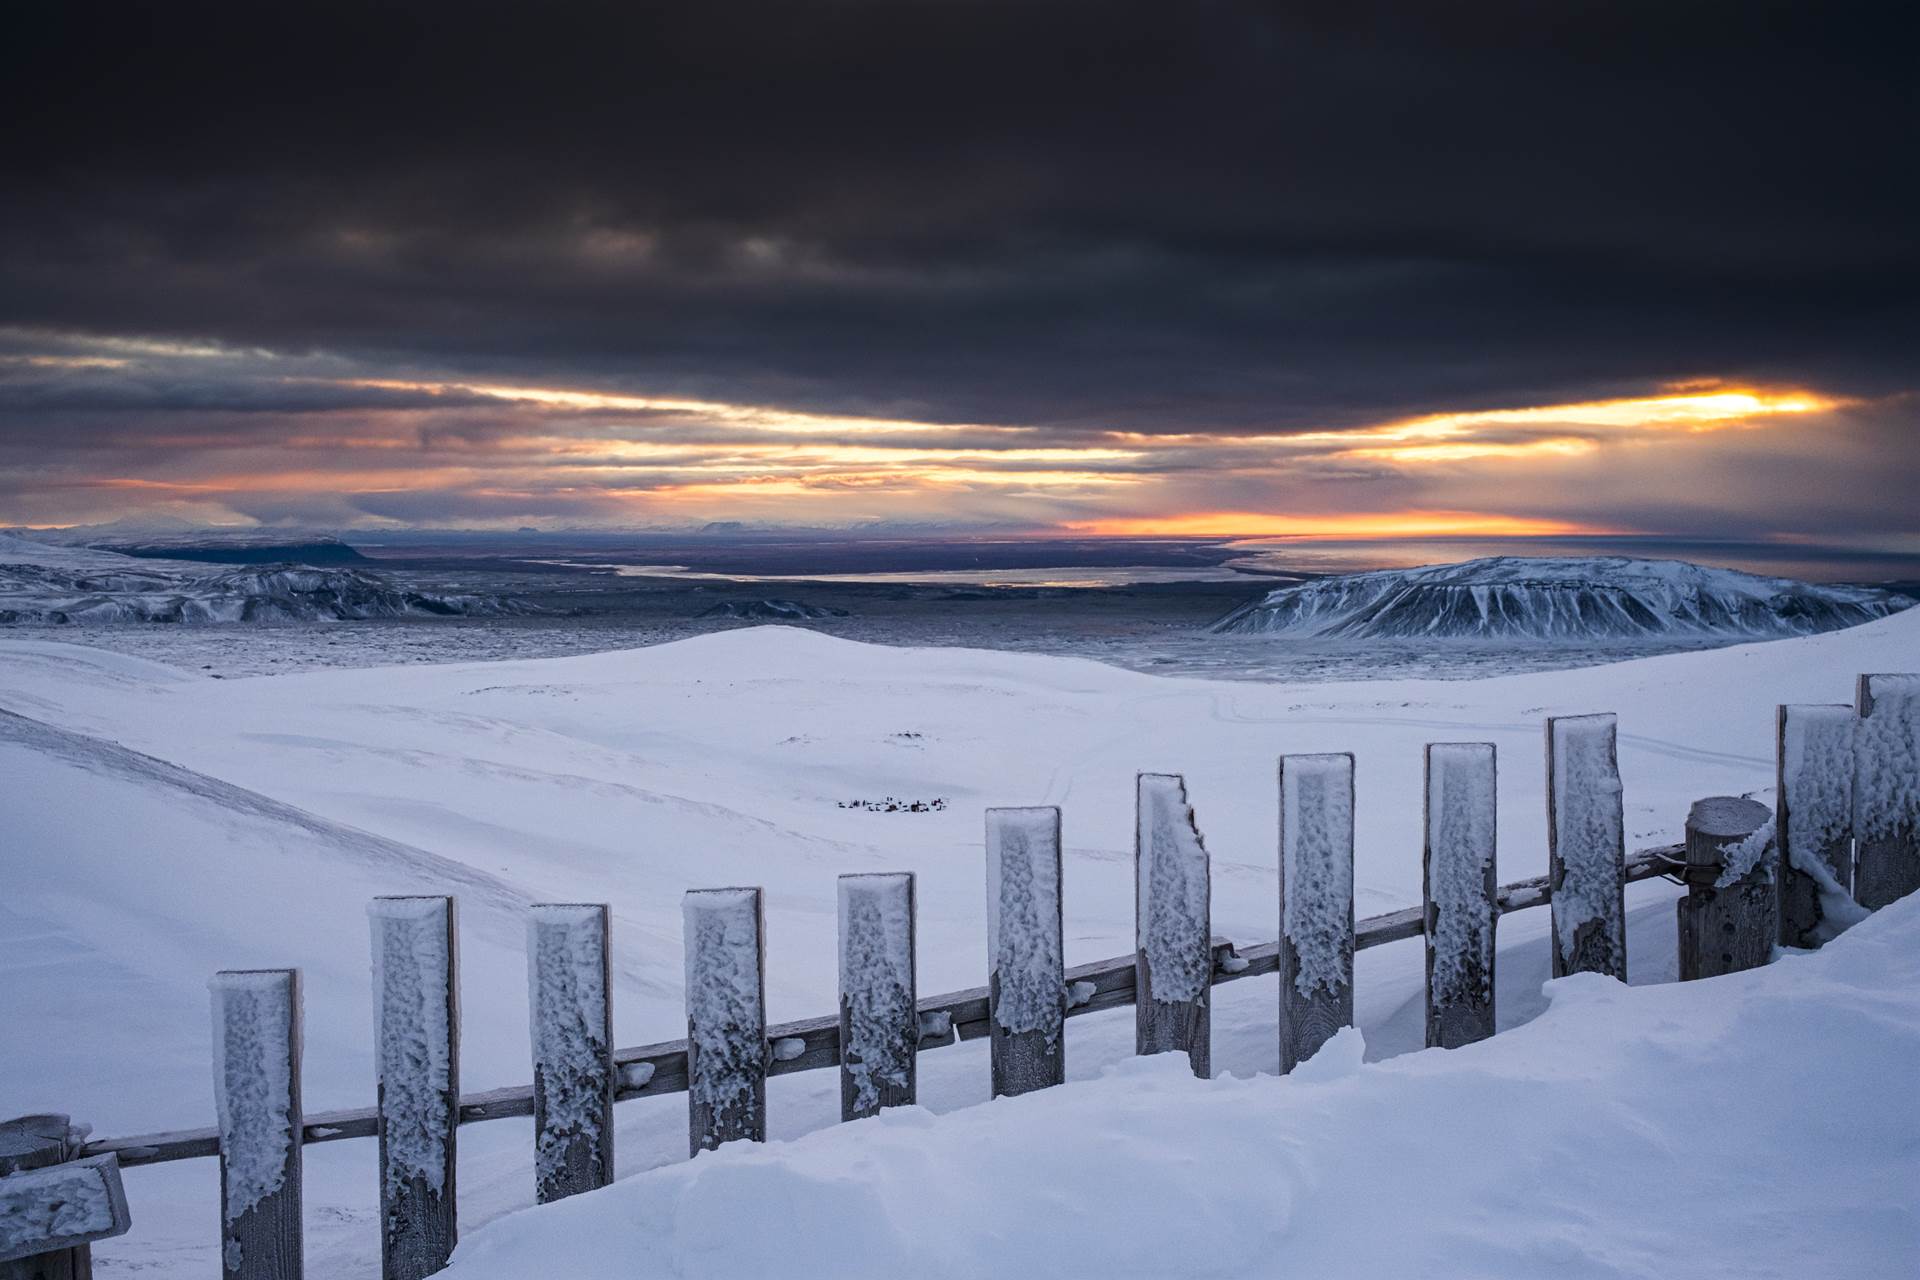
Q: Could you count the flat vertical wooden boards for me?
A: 12